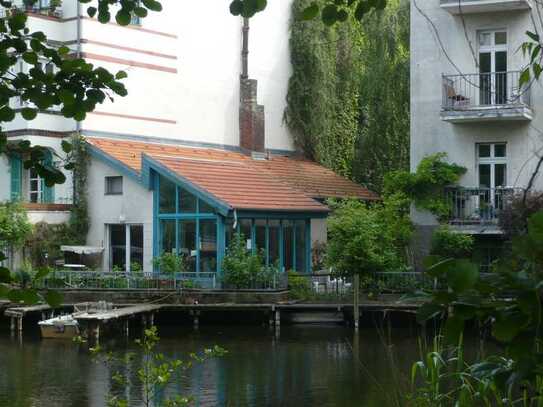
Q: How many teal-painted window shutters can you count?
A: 2